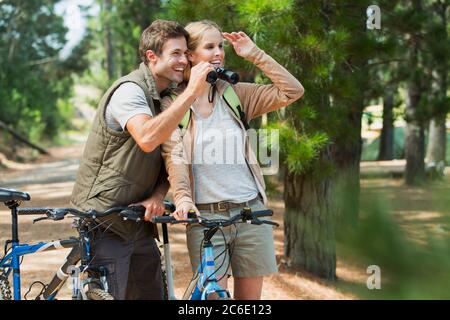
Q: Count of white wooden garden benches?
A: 0